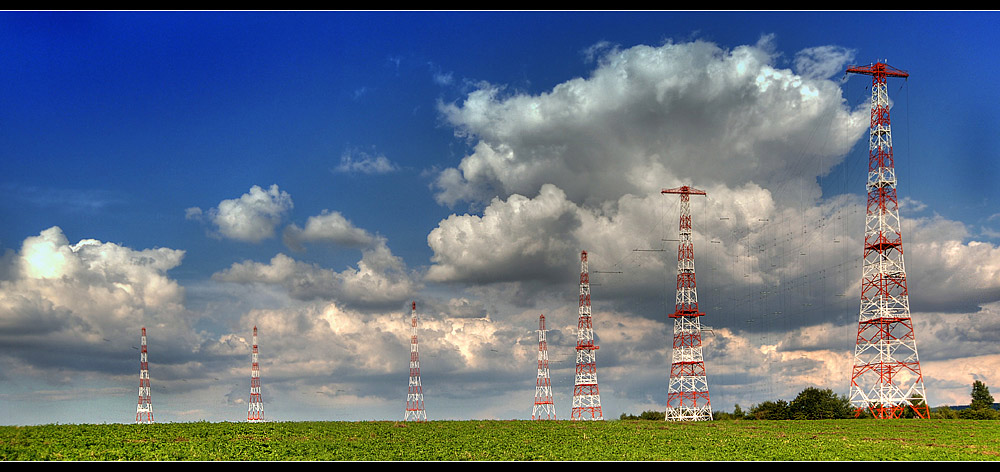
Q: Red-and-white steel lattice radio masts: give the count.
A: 7